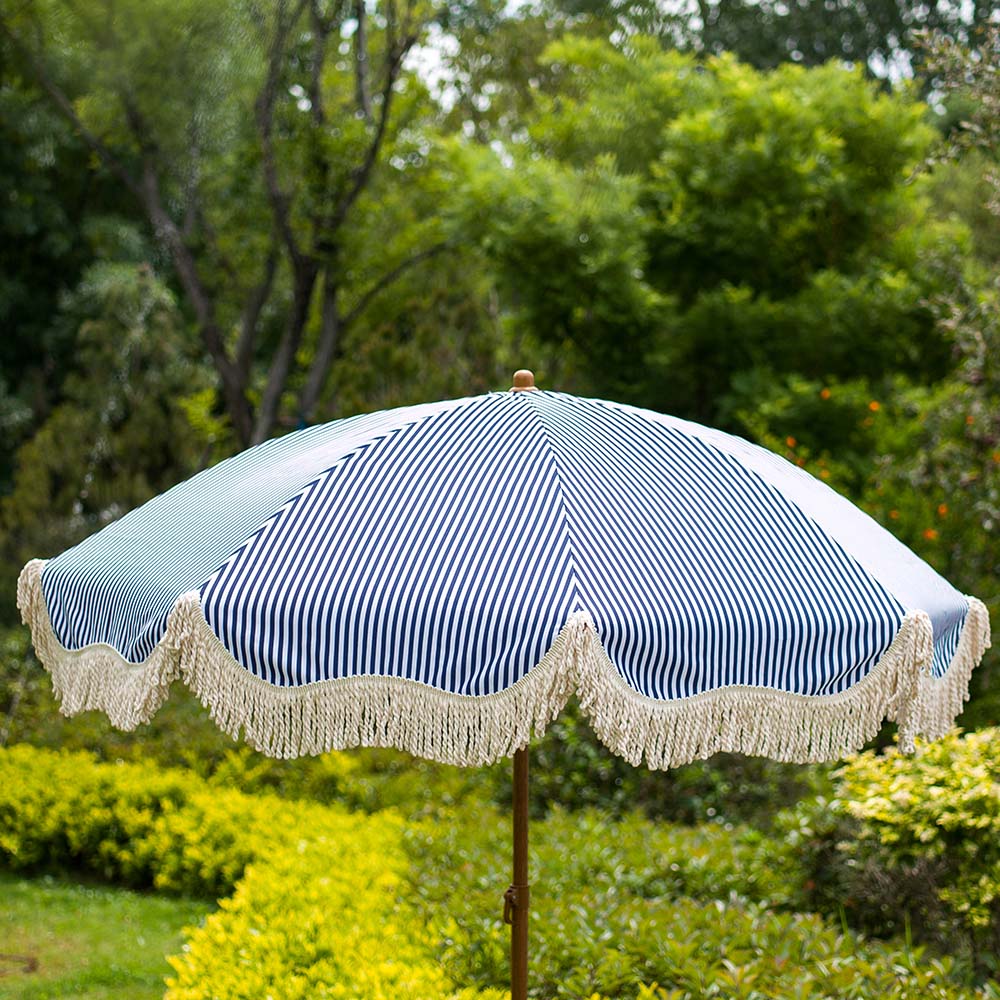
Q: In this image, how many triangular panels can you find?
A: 4